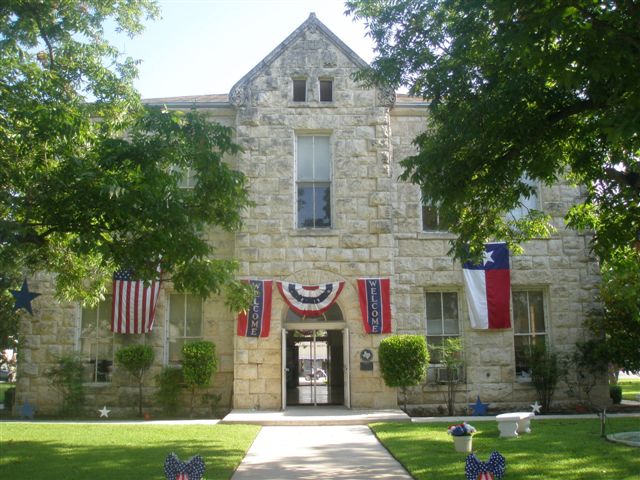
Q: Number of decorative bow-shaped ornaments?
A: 2